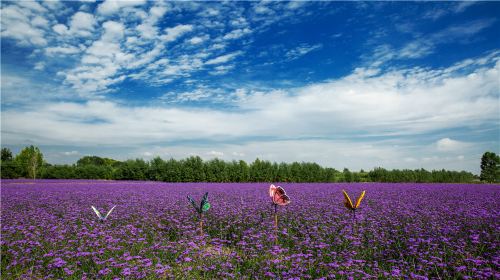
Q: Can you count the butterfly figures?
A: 4